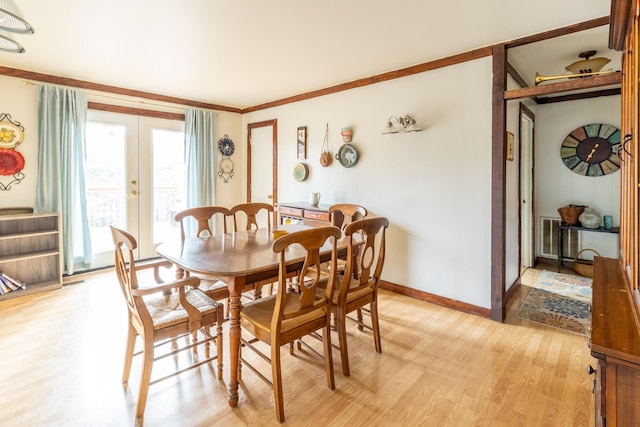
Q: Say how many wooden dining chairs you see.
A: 6